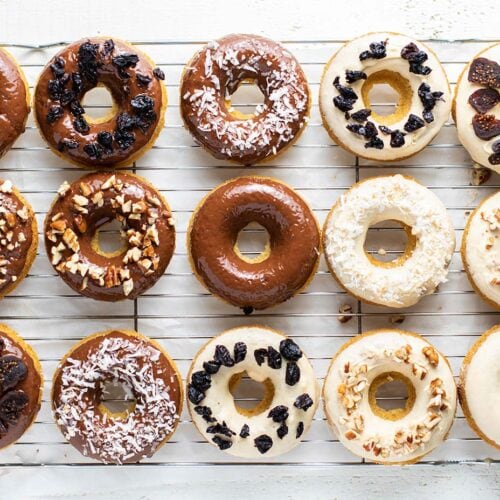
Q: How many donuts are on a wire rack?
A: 15